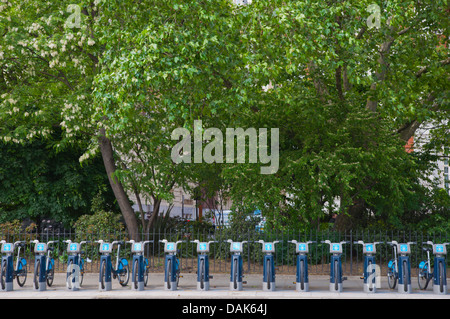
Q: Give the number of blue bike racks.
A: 14